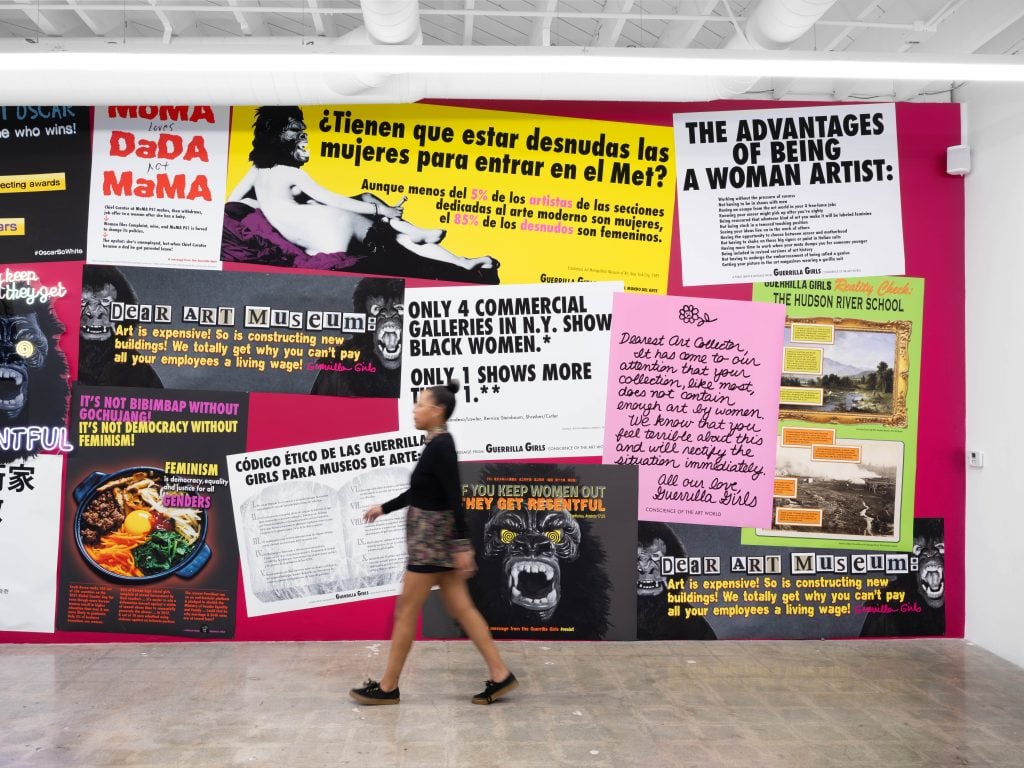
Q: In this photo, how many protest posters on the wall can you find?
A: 14